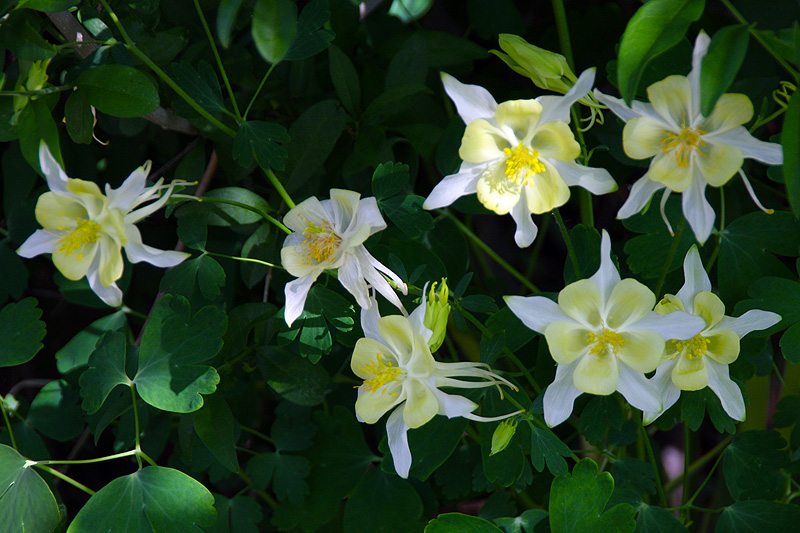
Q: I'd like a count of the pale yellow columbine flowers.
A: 7